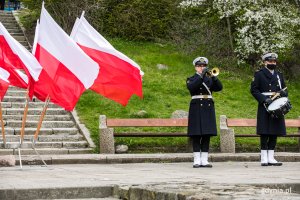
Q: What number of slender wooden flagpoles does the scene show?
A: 3